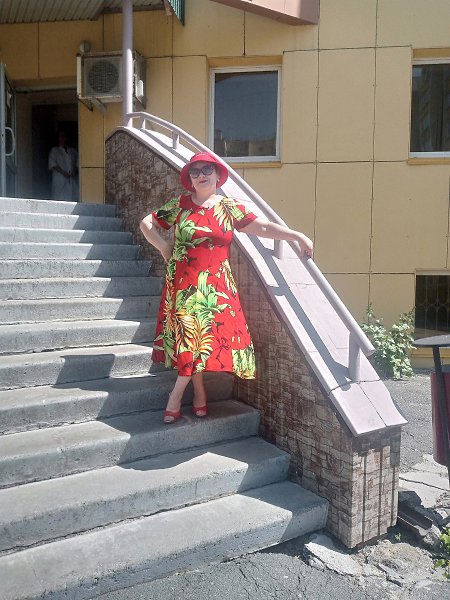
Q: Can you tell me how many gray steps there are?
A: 13